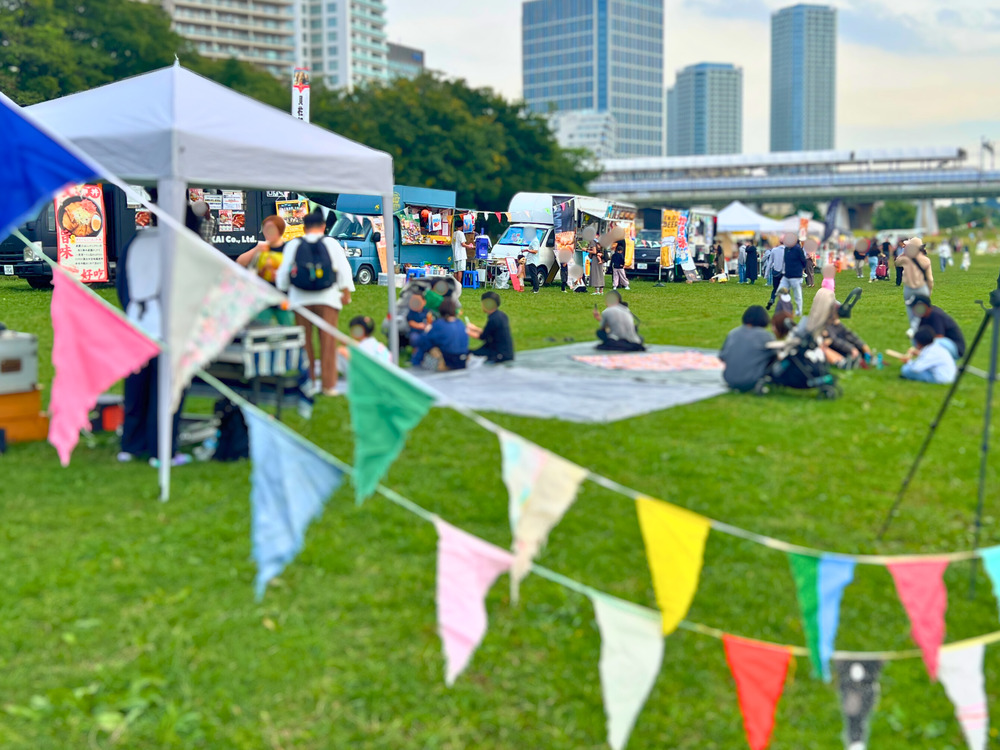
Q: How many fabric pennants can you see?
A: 15